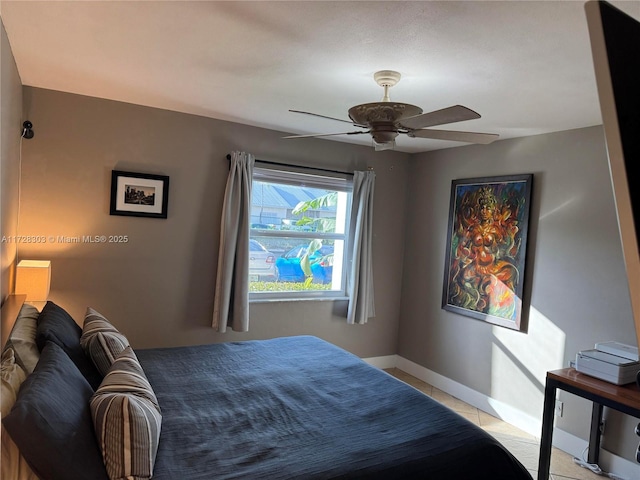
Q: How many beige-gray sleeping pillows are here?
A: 2